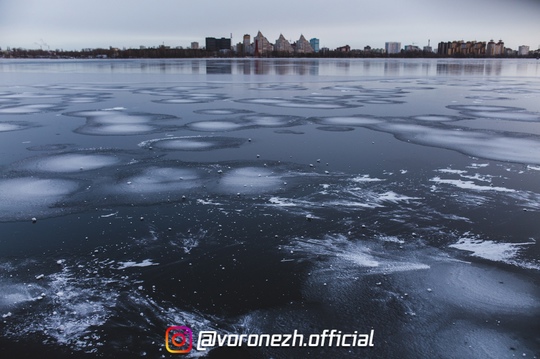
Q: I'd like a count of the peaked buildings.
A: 3